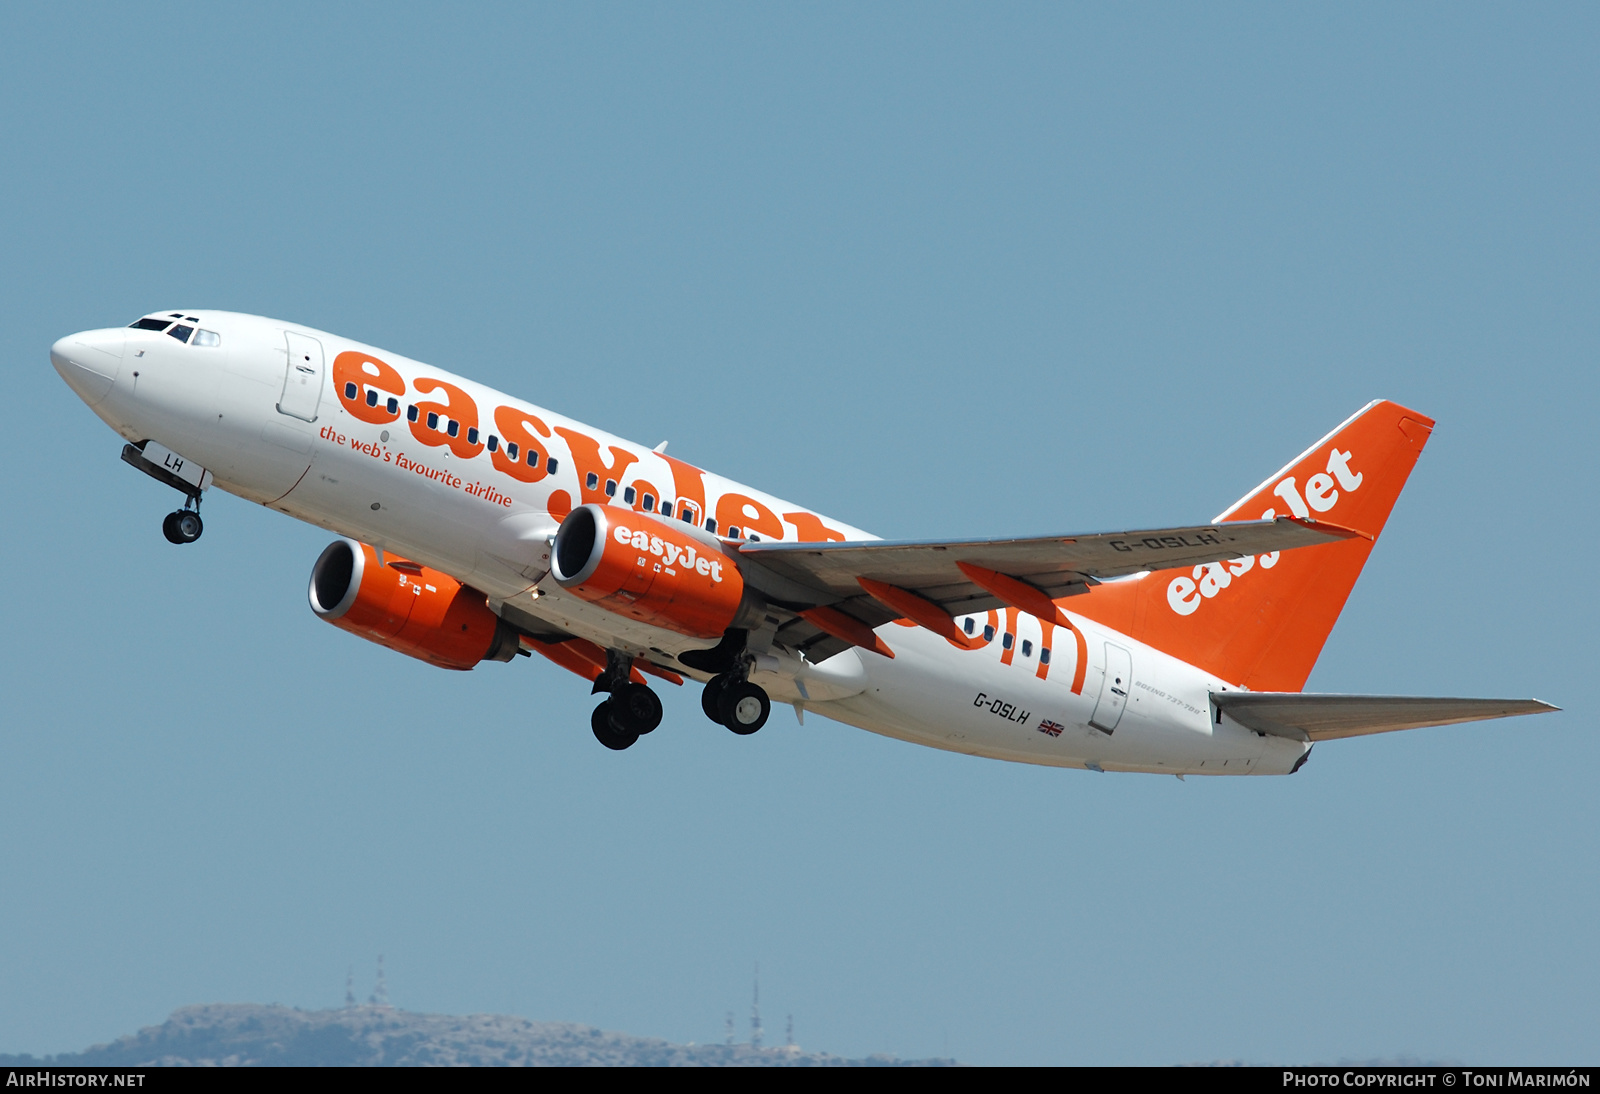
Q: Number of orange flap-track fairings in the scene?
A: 6